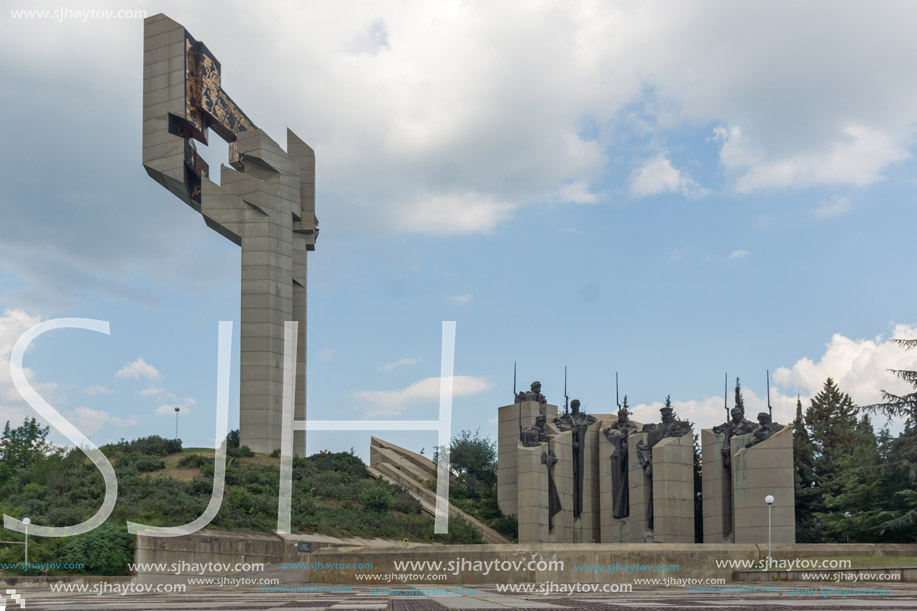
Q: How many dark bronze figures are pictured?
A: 7